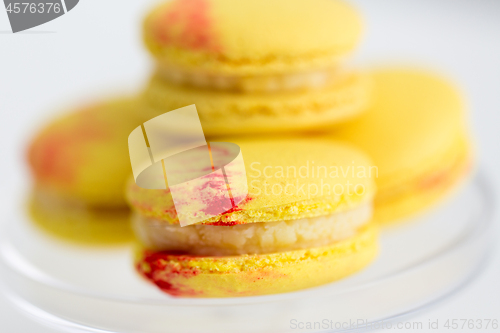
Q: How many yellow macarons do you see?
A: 4